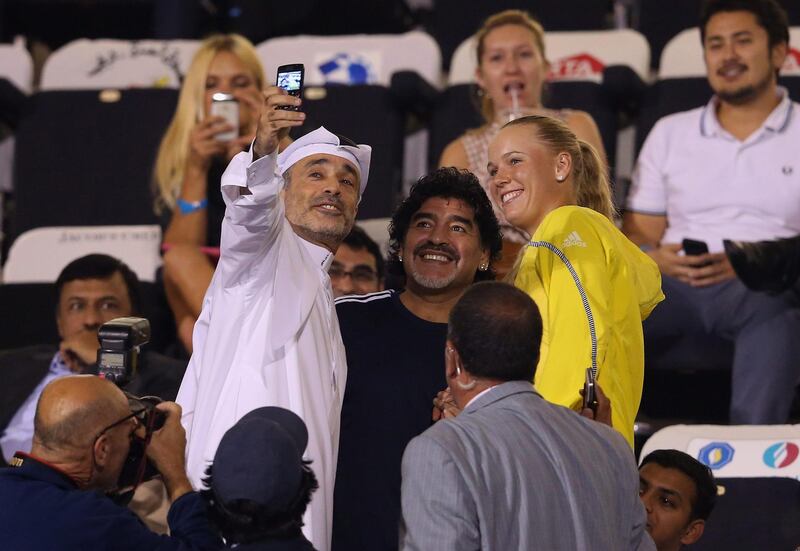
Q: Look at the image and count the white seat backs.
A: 8